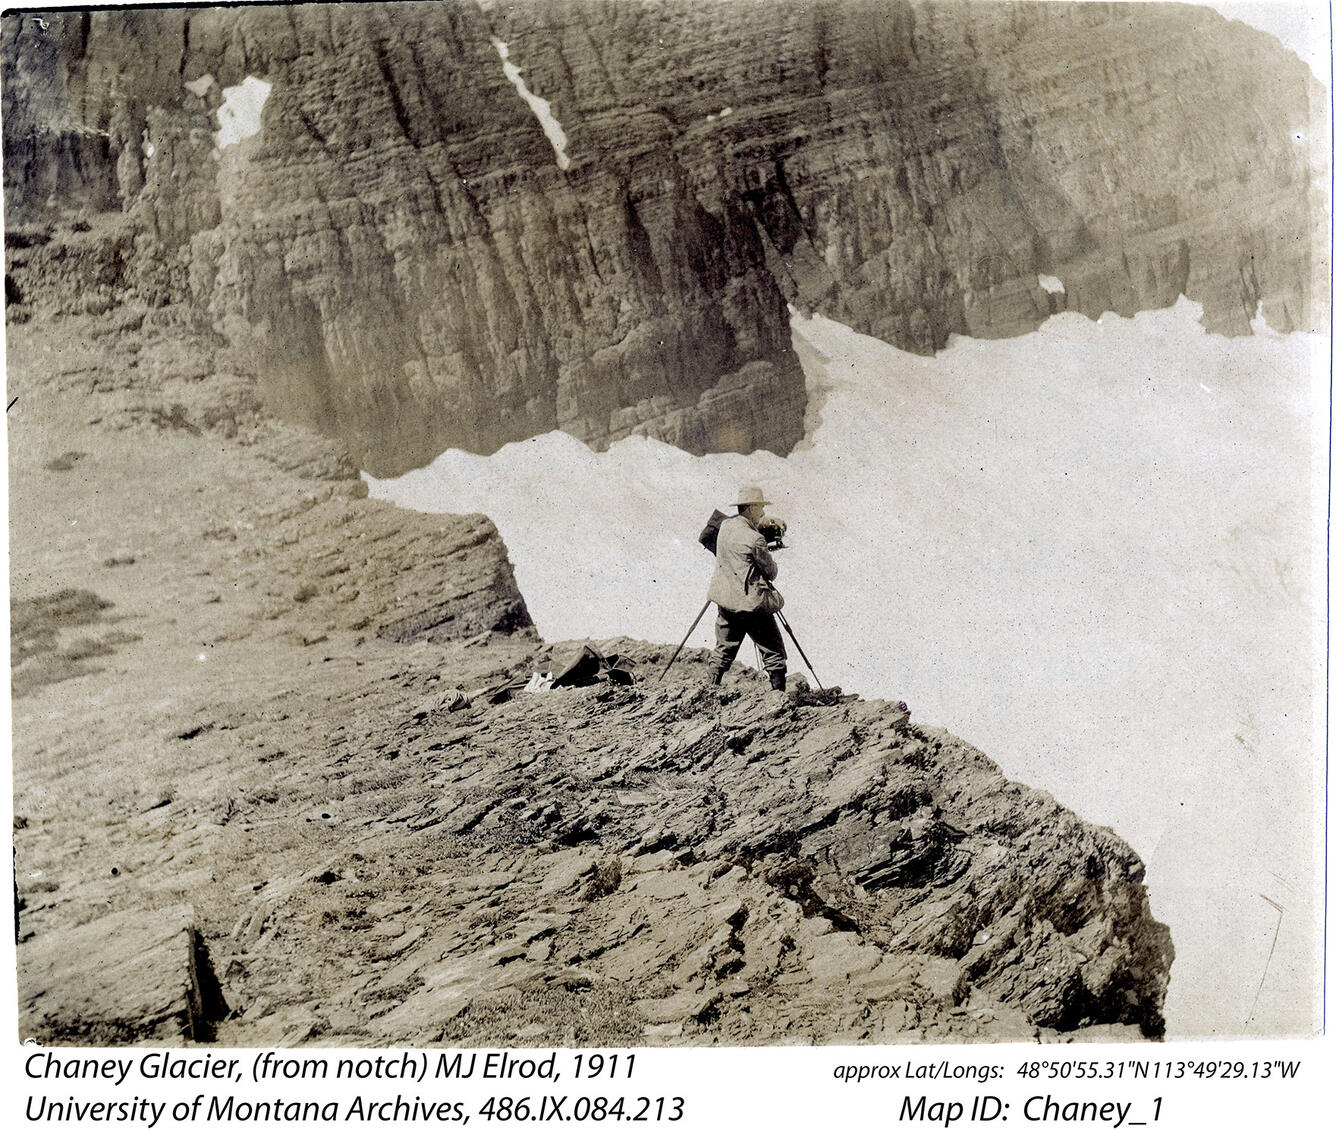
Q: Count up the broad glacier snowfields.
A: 1